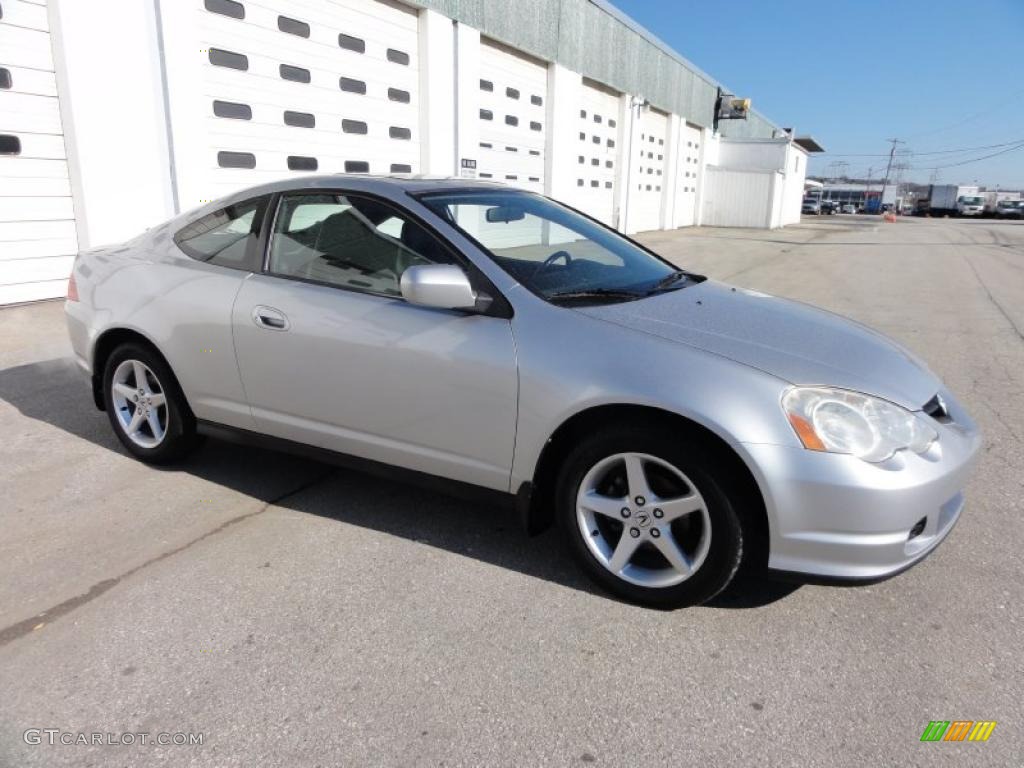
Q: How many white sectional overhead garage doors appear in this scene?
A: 6